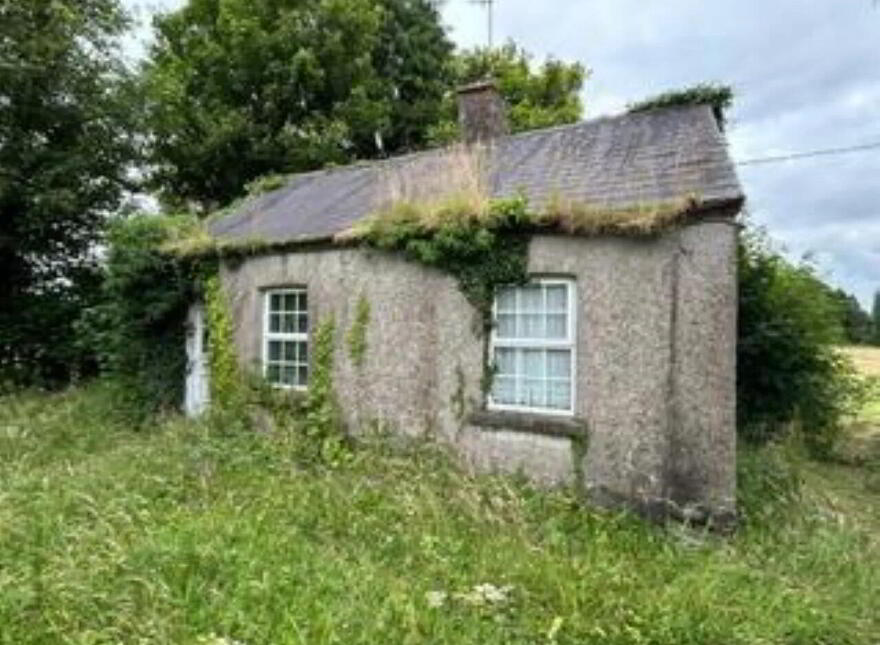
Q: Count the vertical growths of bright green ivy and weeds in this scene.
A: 3